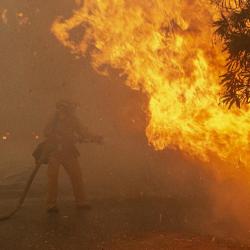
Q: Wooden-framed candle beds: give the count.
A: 0